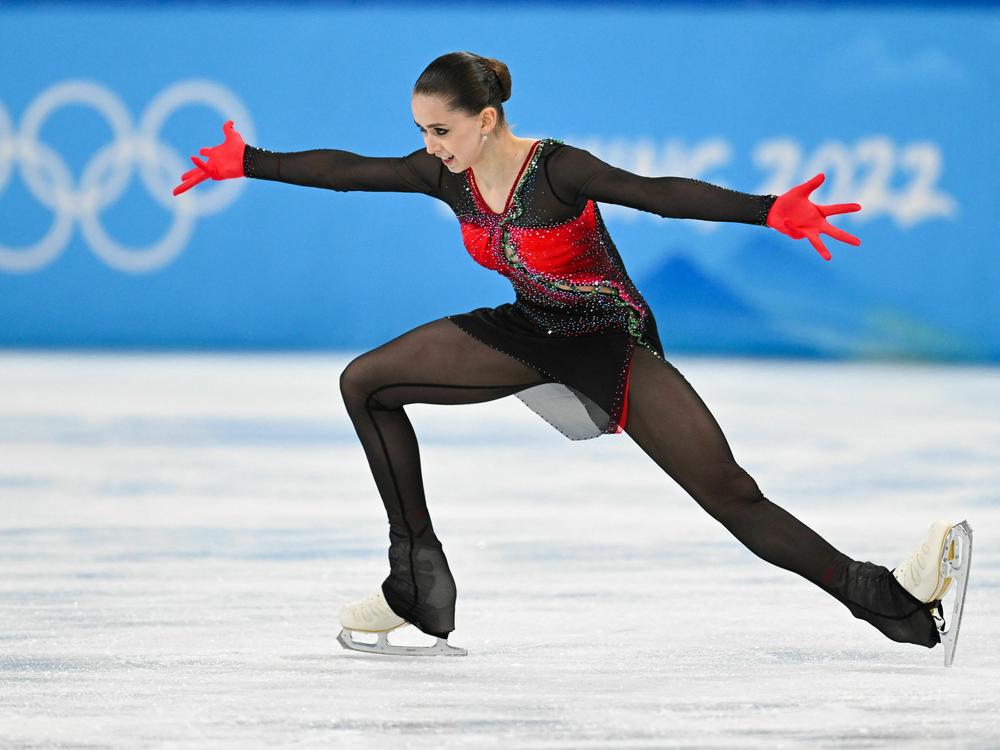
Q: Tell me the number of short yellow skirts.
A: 0